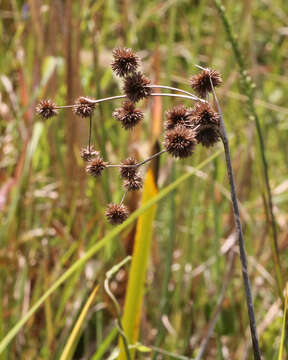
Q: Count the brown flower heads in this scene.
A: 15